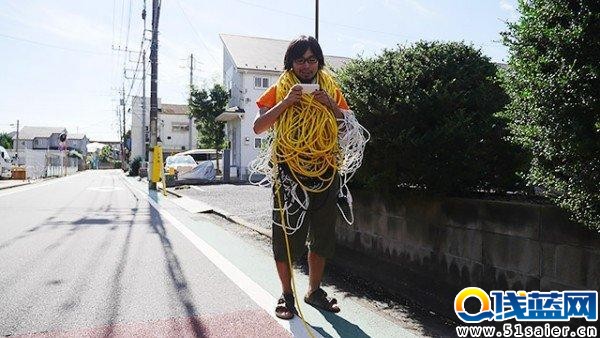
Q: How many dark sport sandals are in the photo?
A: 2